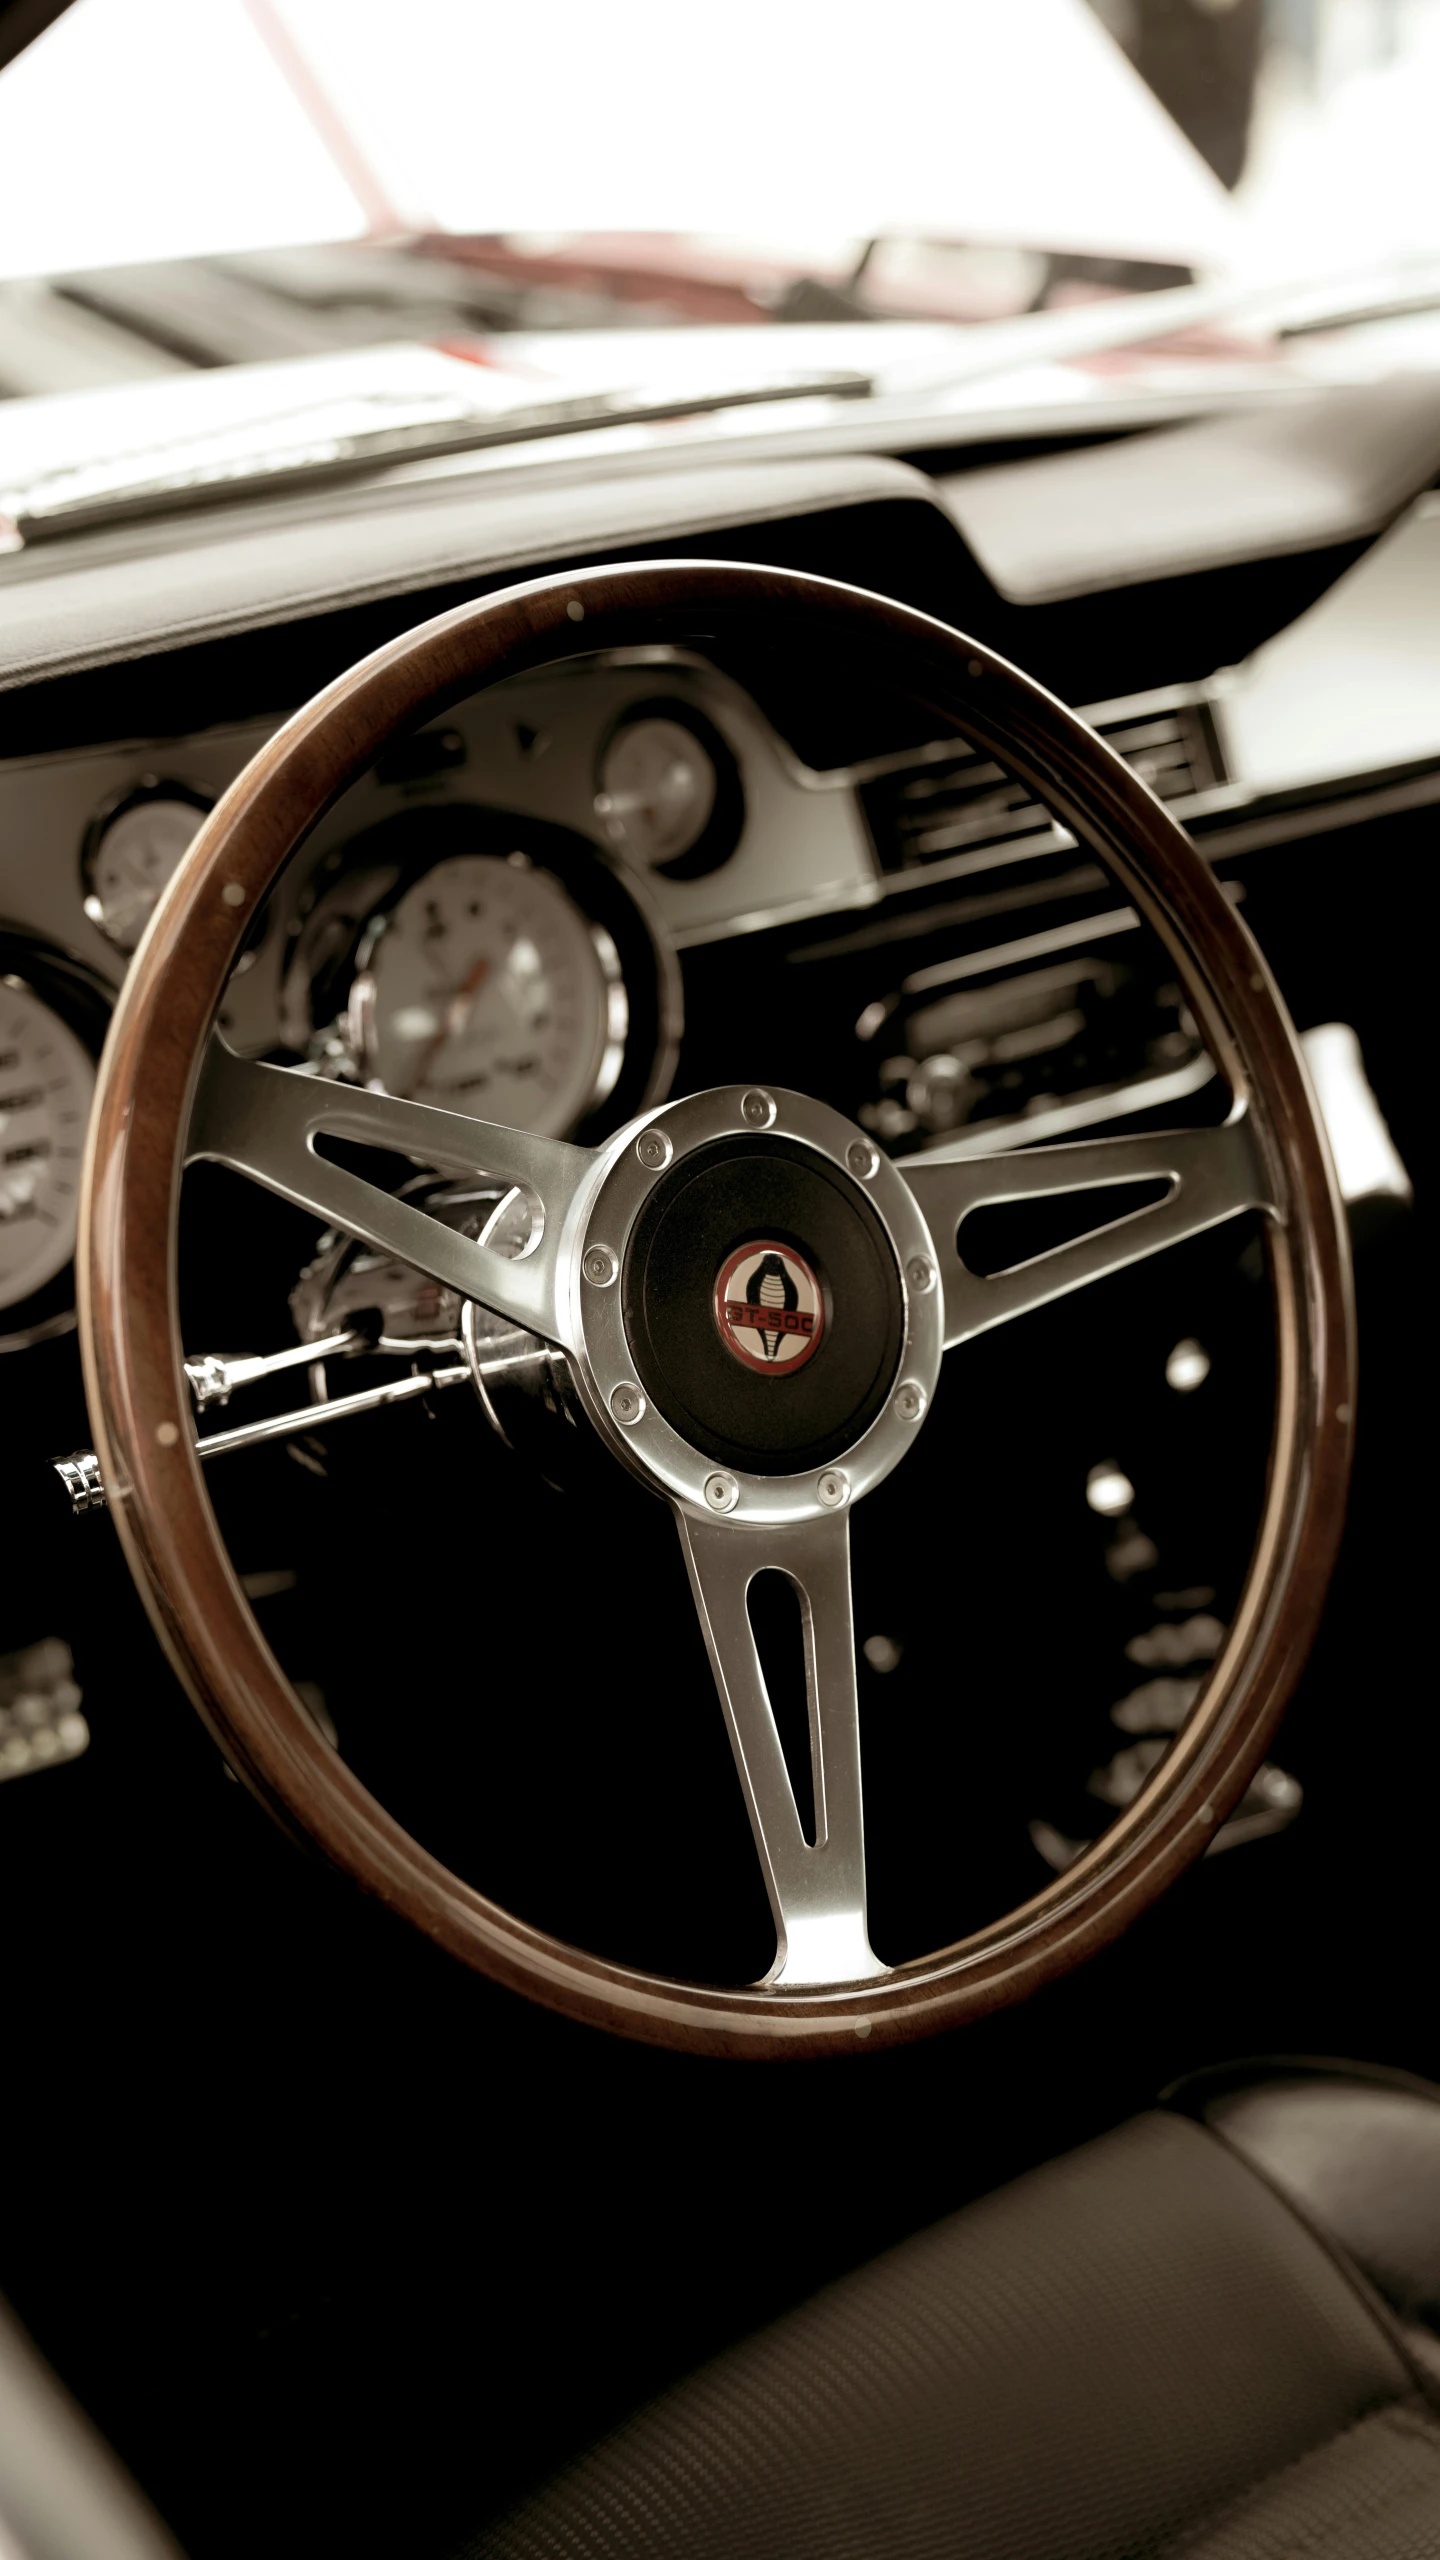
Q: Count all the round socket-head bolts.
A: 9